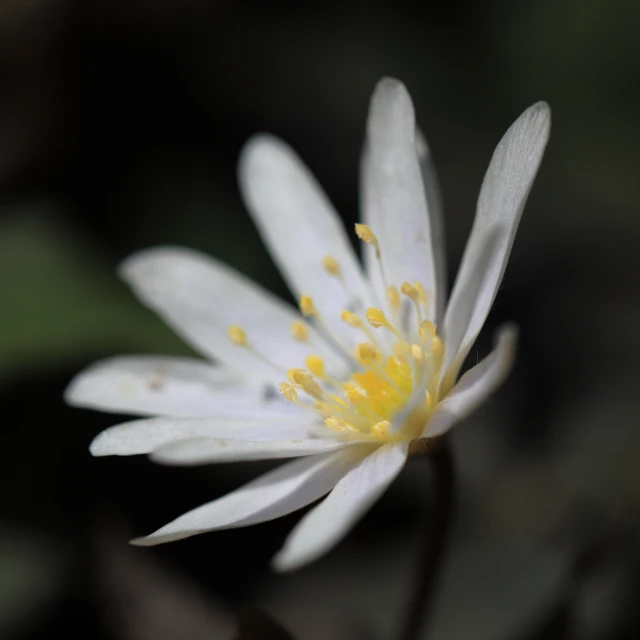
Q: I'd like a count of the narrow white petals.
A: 11